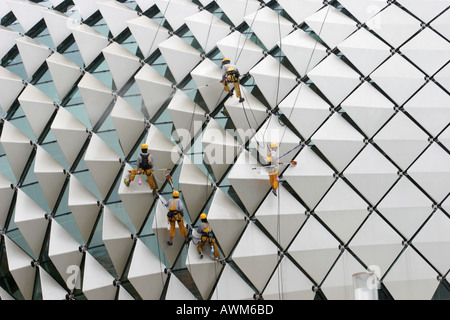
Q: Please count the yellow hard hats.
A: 5